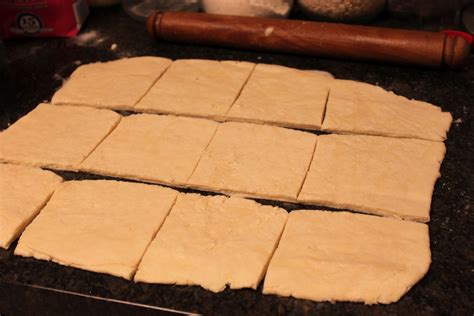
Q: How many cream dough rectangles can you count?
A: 12